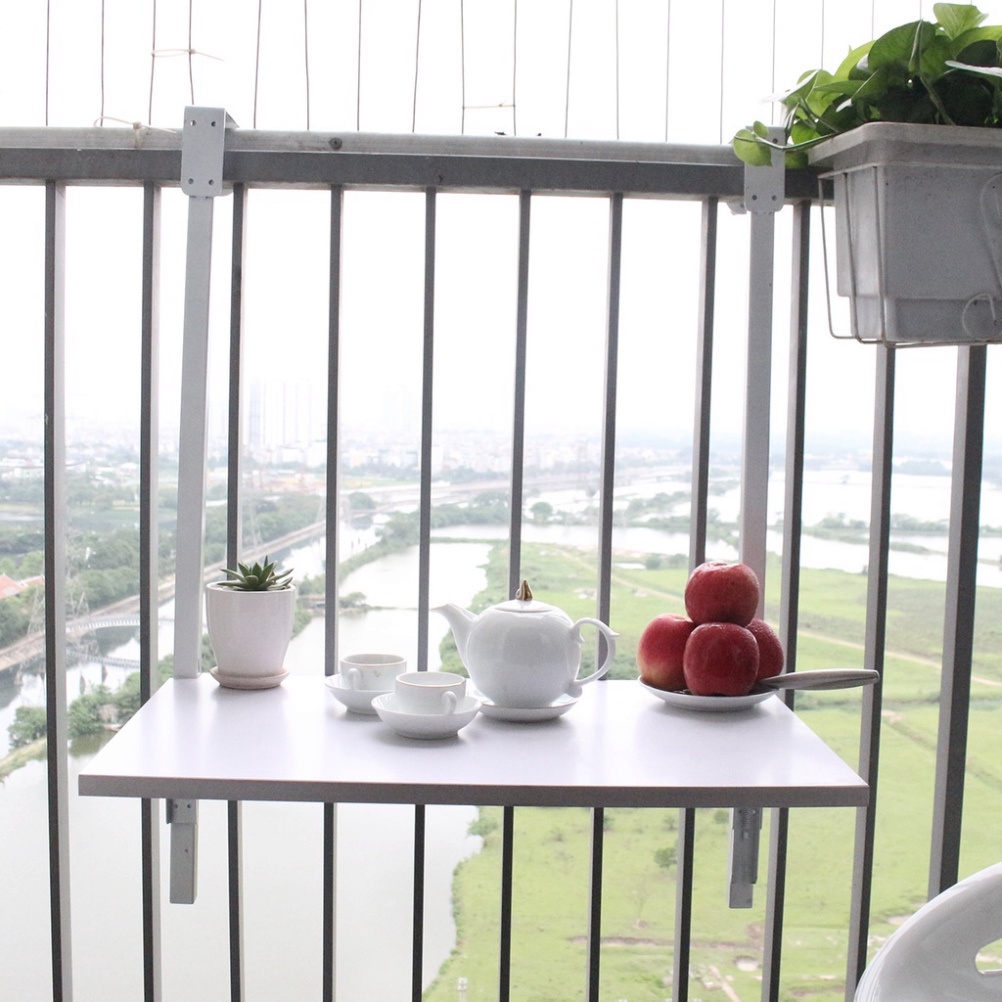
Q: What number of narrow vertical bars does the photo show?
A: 11